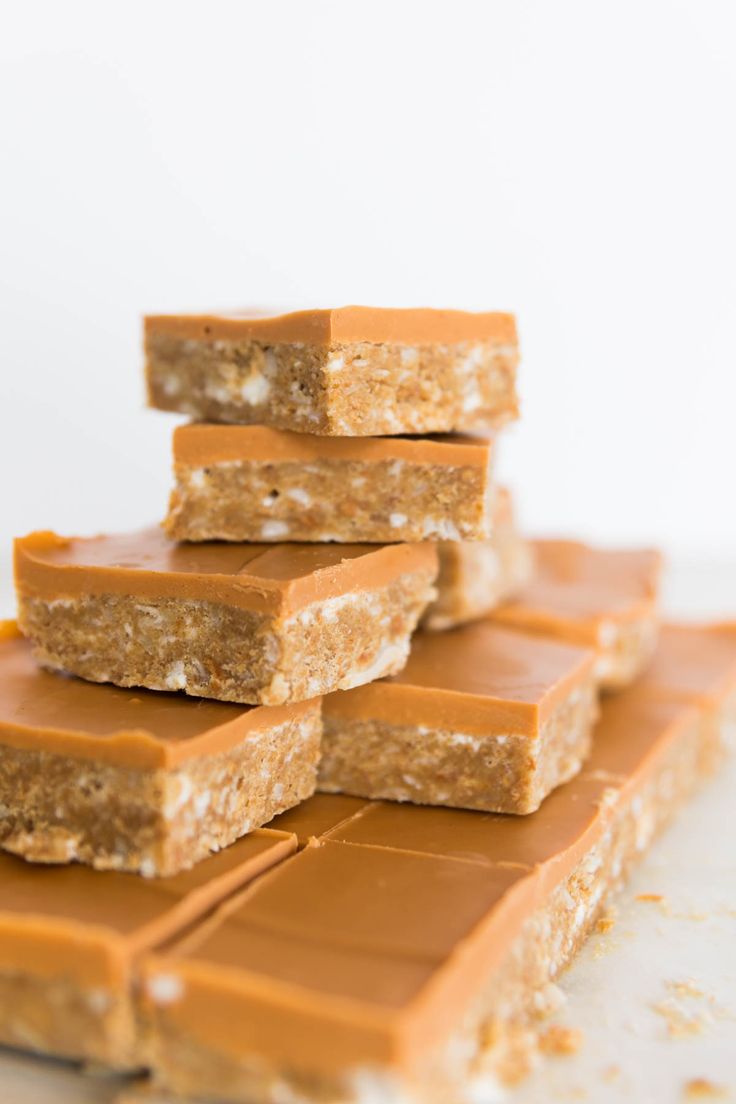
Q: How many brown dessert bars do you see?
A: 13